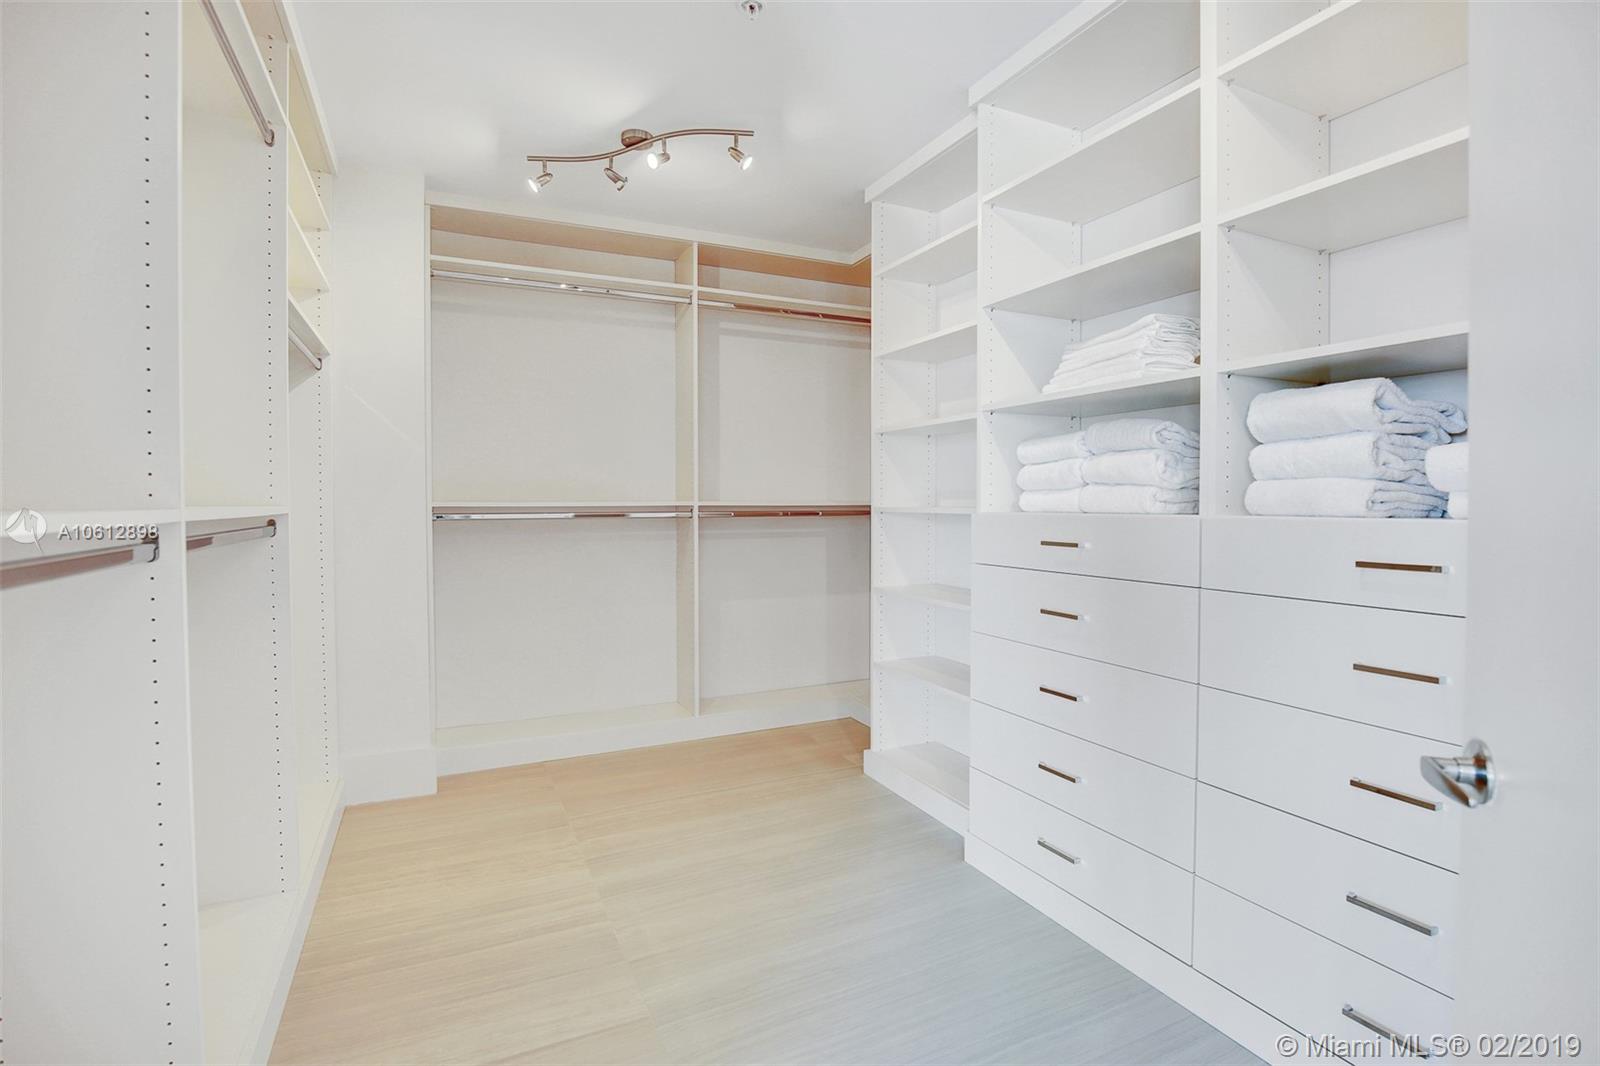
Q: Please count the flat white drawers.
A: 10